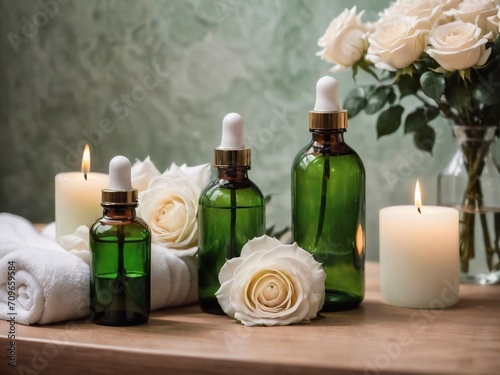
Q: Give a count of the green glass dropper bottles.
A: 3